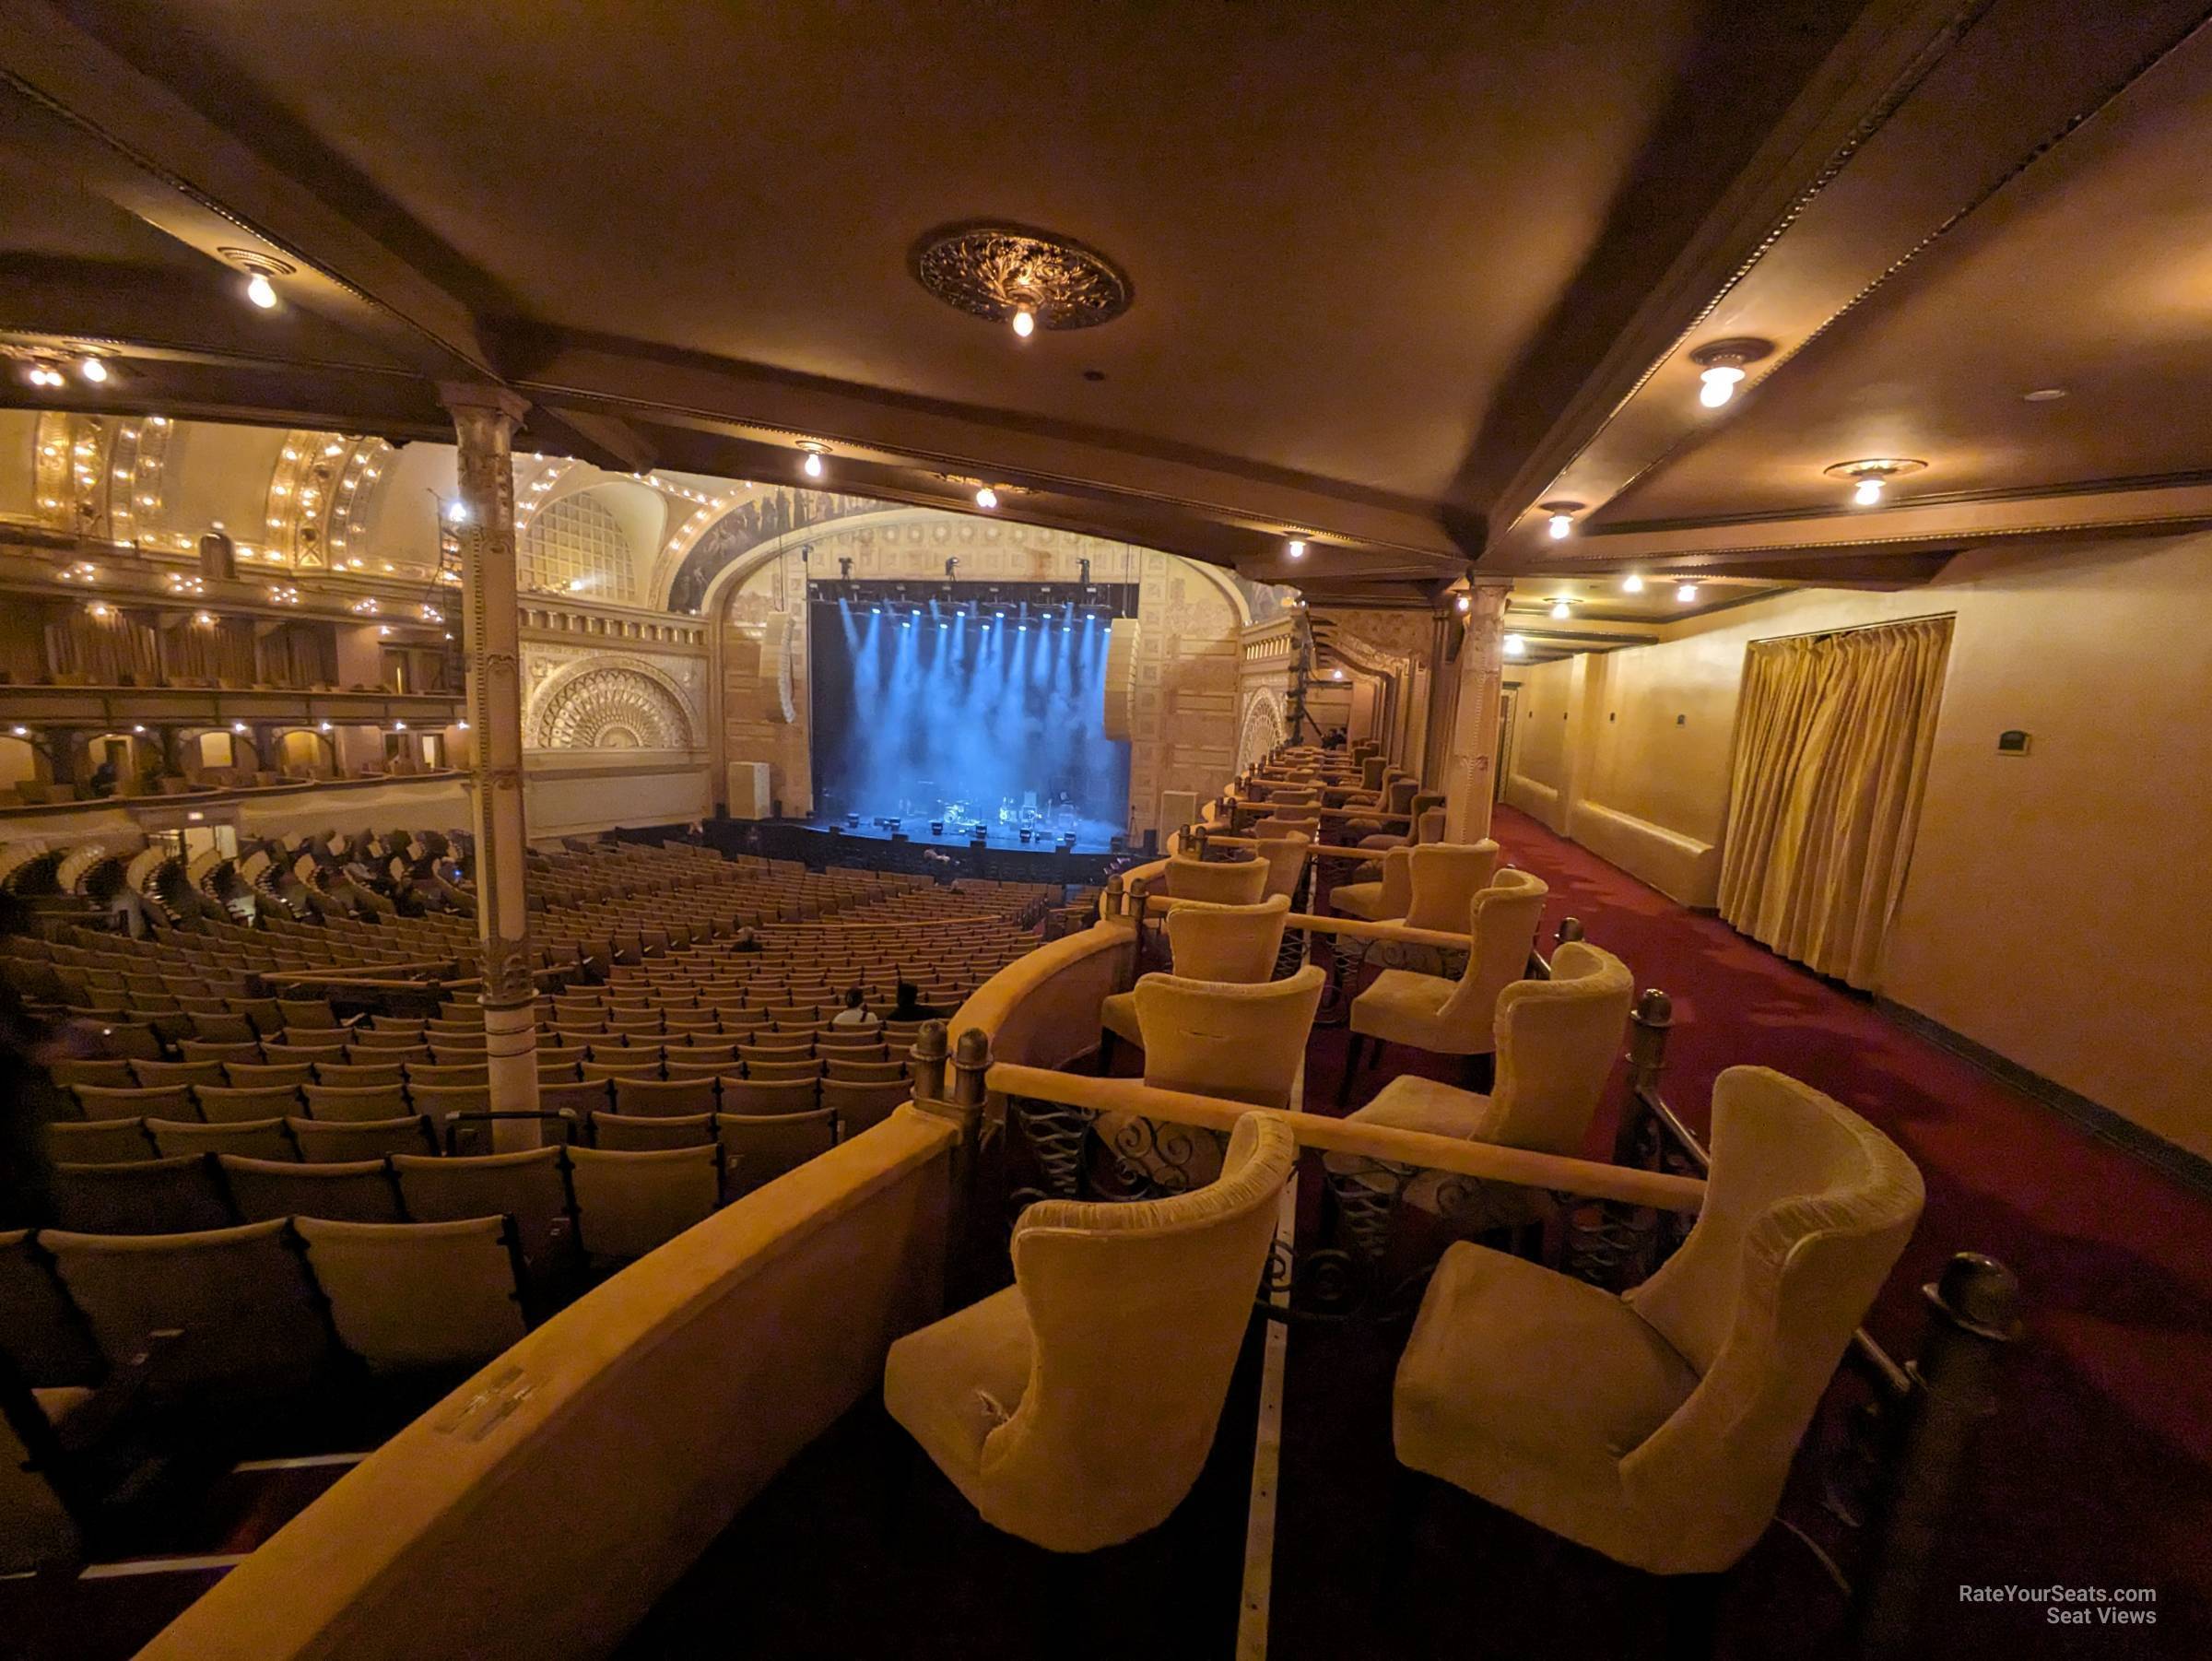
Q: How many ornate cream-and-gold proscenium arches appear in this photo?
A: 1